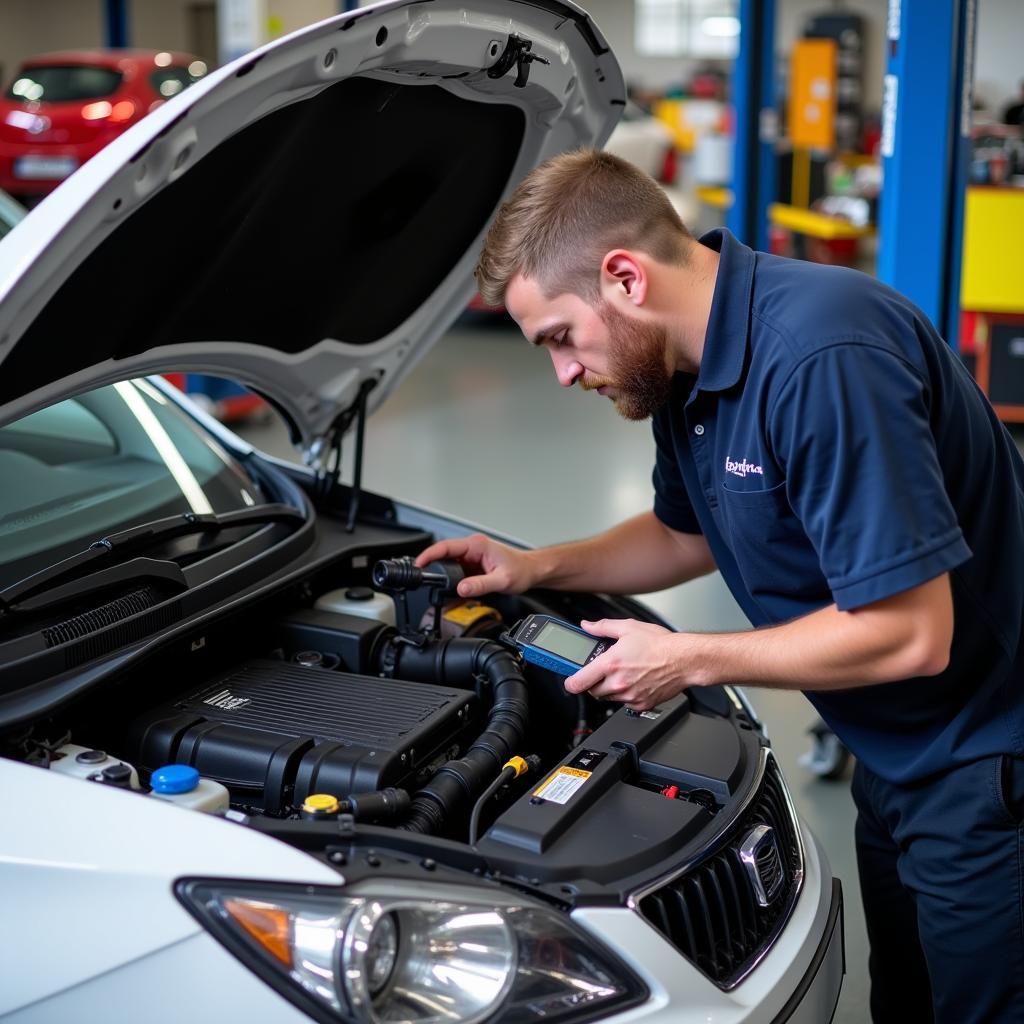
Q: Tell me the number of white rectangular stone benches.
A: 0